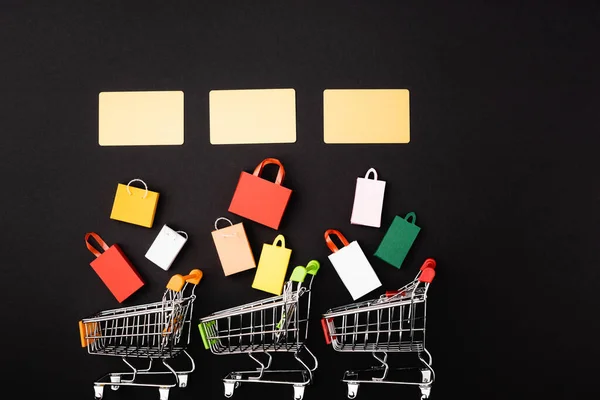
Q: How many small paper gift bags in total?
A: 9